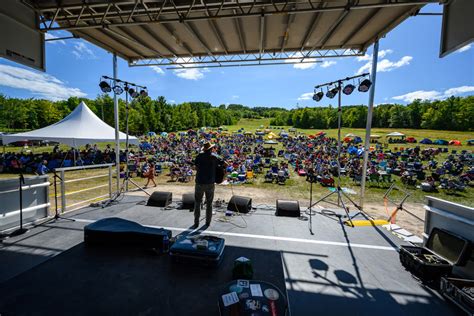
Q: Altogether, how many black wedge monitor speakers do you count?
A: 4